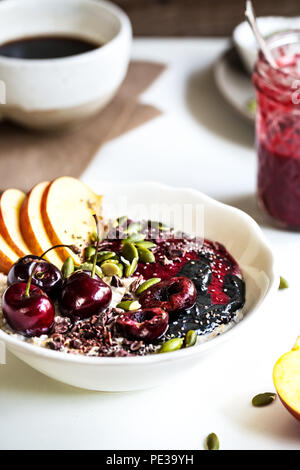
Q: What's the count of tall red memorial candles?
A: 0